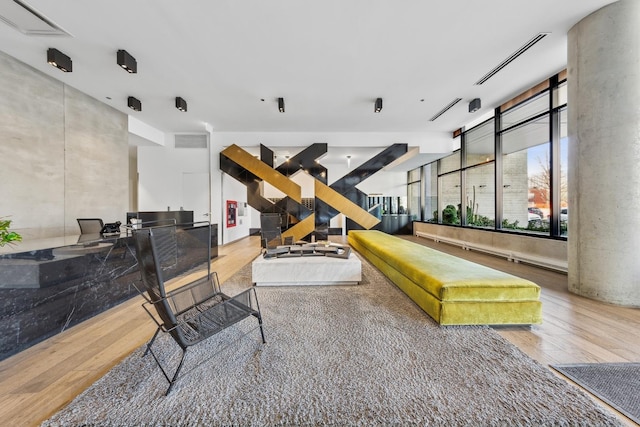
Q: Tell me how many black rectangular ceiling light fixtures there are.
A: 7